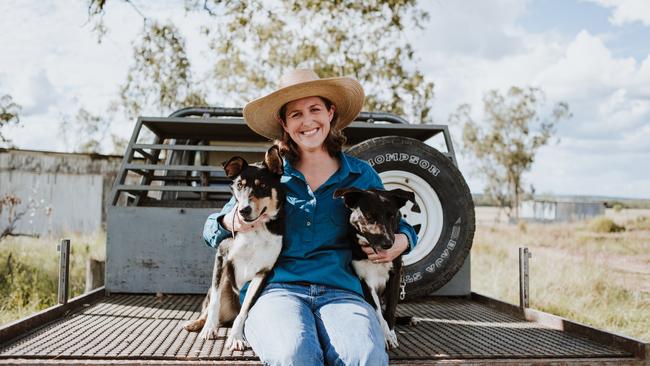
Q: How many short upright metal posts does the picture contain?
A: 2